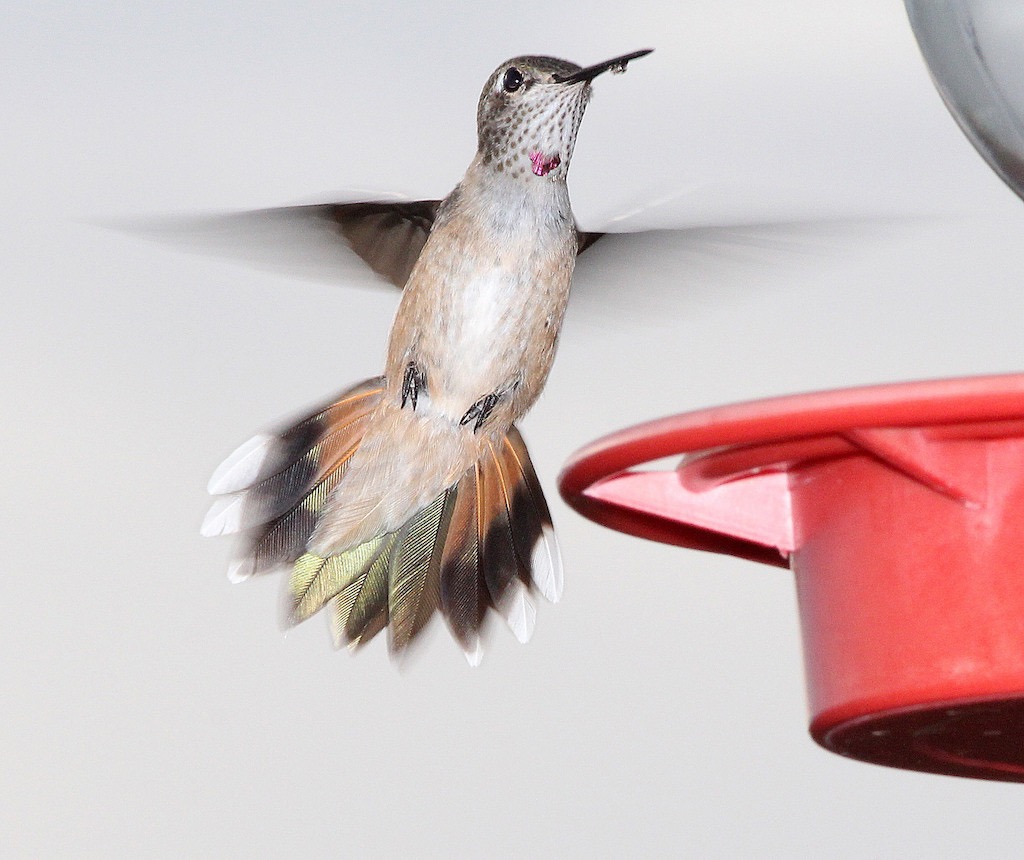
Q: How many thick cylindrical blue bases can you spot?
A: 0